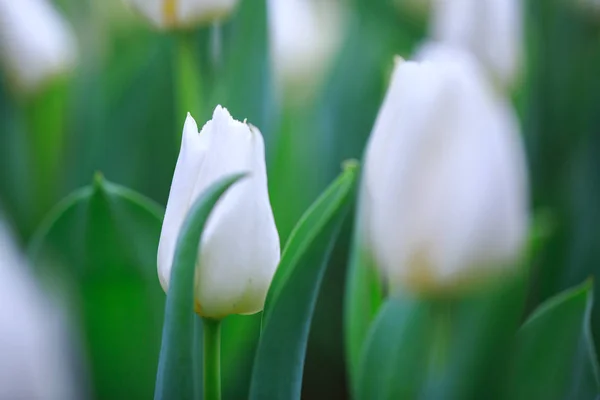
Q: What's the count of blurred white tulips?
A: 6